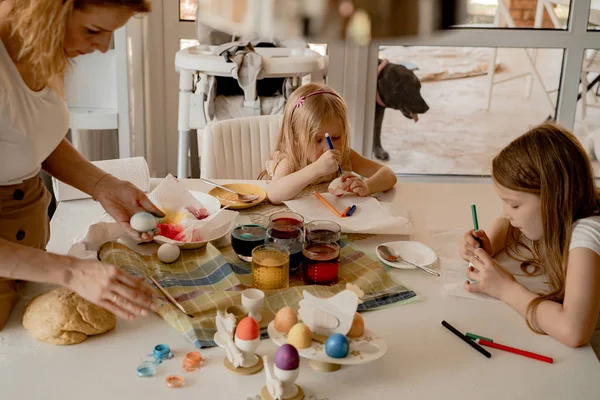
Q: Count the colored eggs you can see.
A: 6